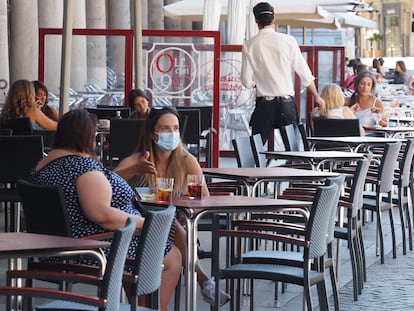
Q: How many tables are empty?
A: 4